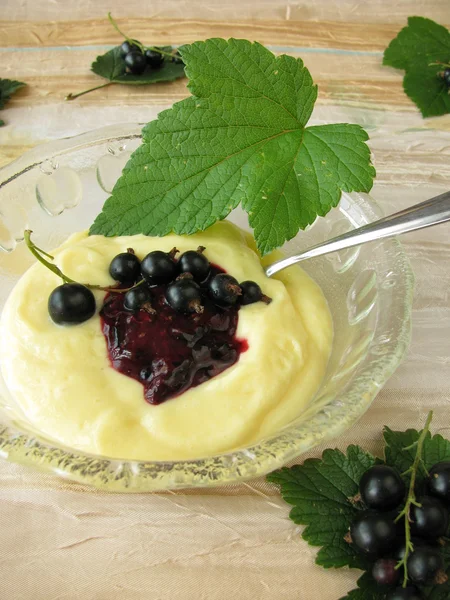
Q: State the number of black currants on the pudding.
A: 8